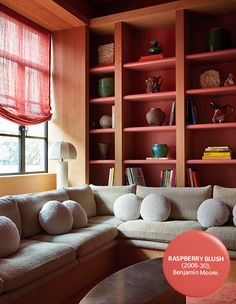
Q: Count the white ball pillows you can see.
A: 7